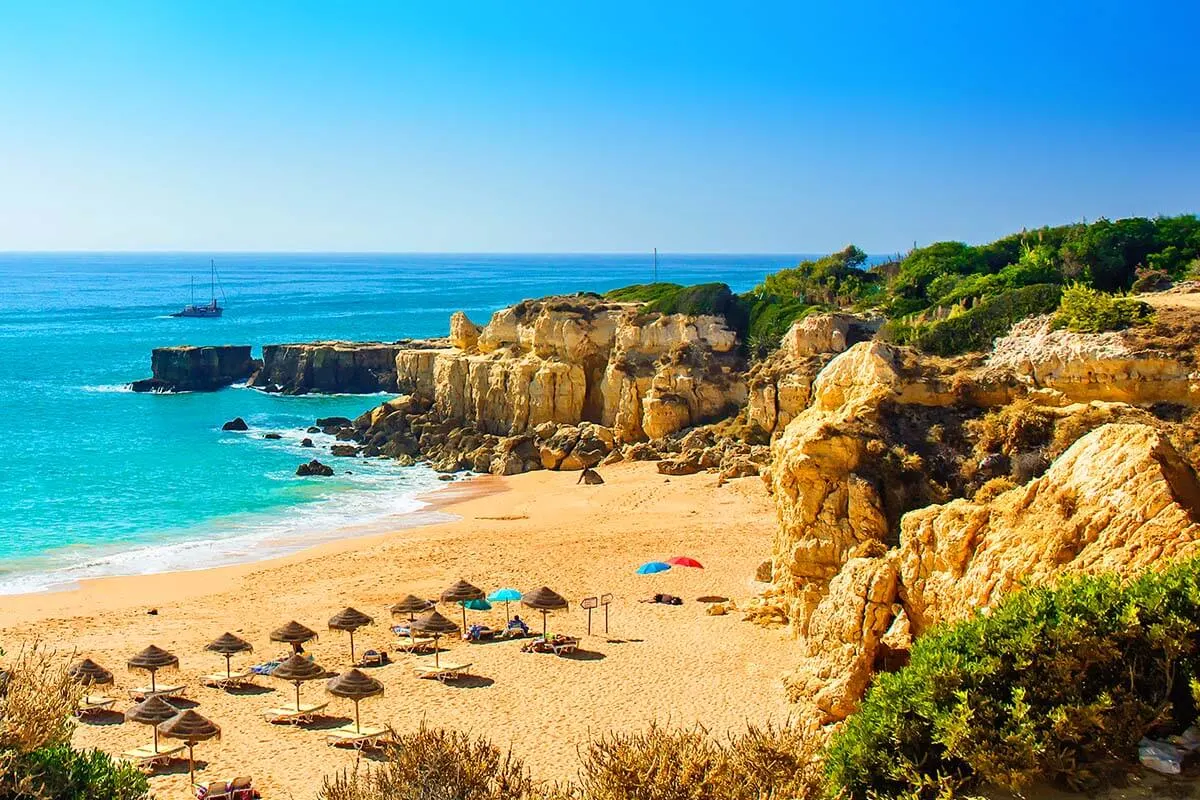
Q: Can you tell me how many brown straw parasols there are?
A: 13